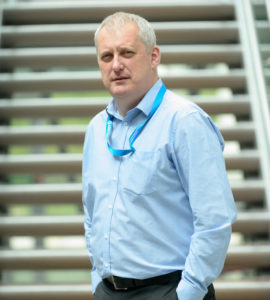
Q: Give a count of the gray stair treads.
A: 11